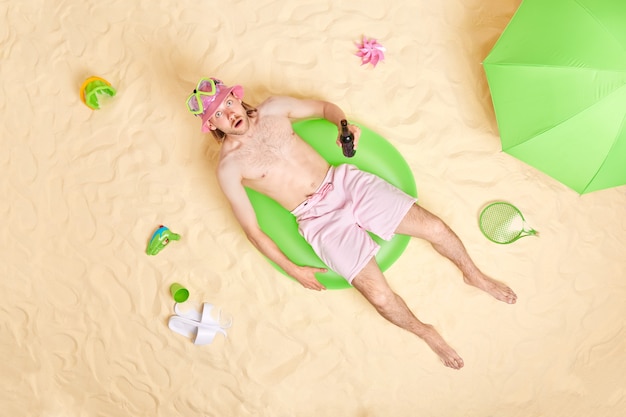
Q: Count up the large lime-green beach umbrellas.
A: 1